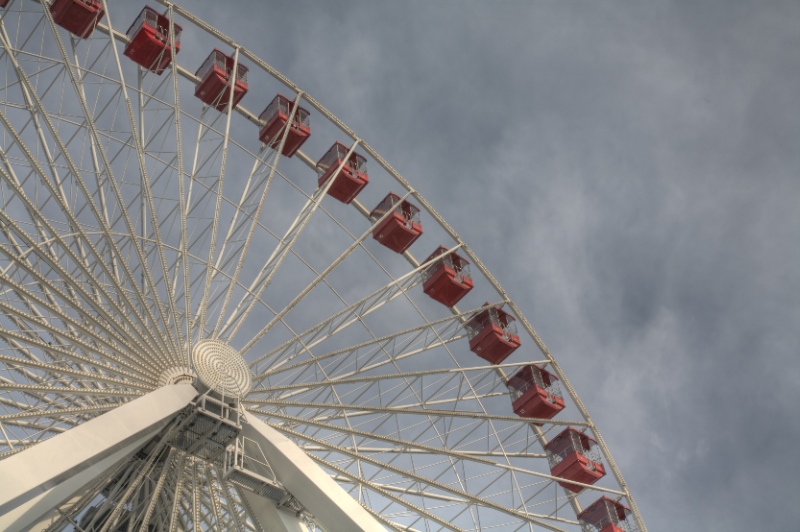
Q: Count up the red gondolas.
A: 11